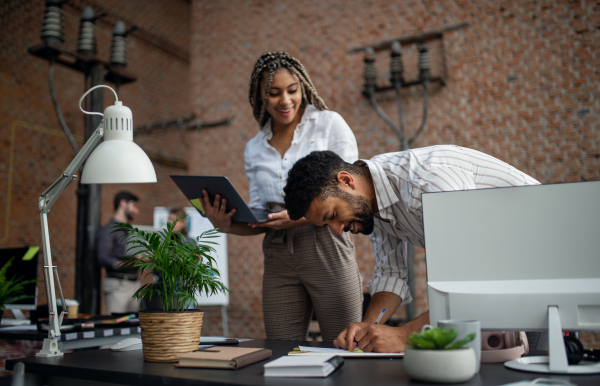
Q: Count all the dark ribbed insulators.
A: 6